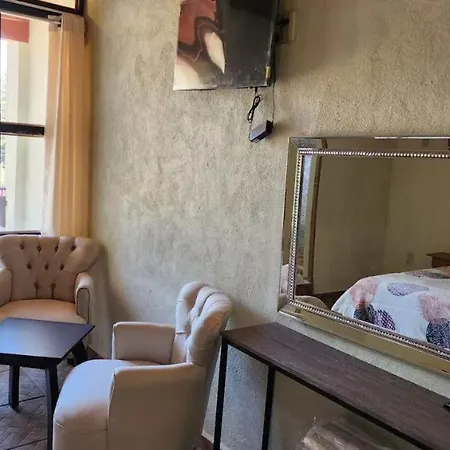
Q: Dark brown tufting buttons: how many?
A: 9